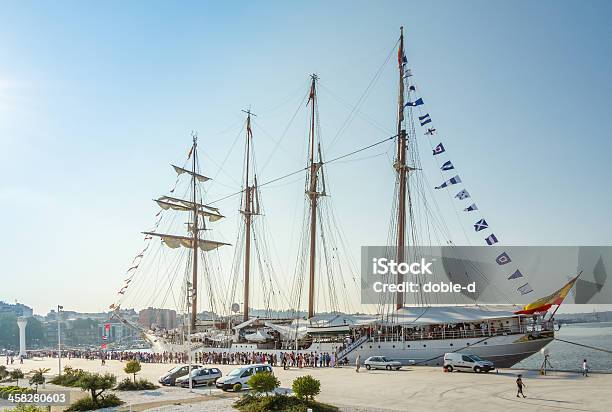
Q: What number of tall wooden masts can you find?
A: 4